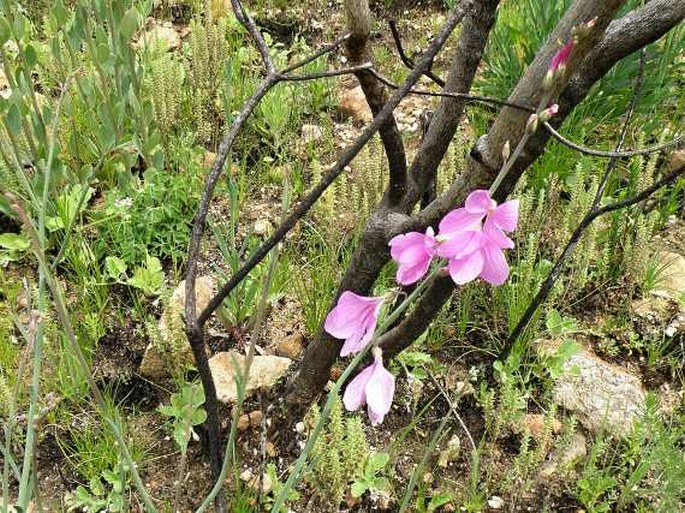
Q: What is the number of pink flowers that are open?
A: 5